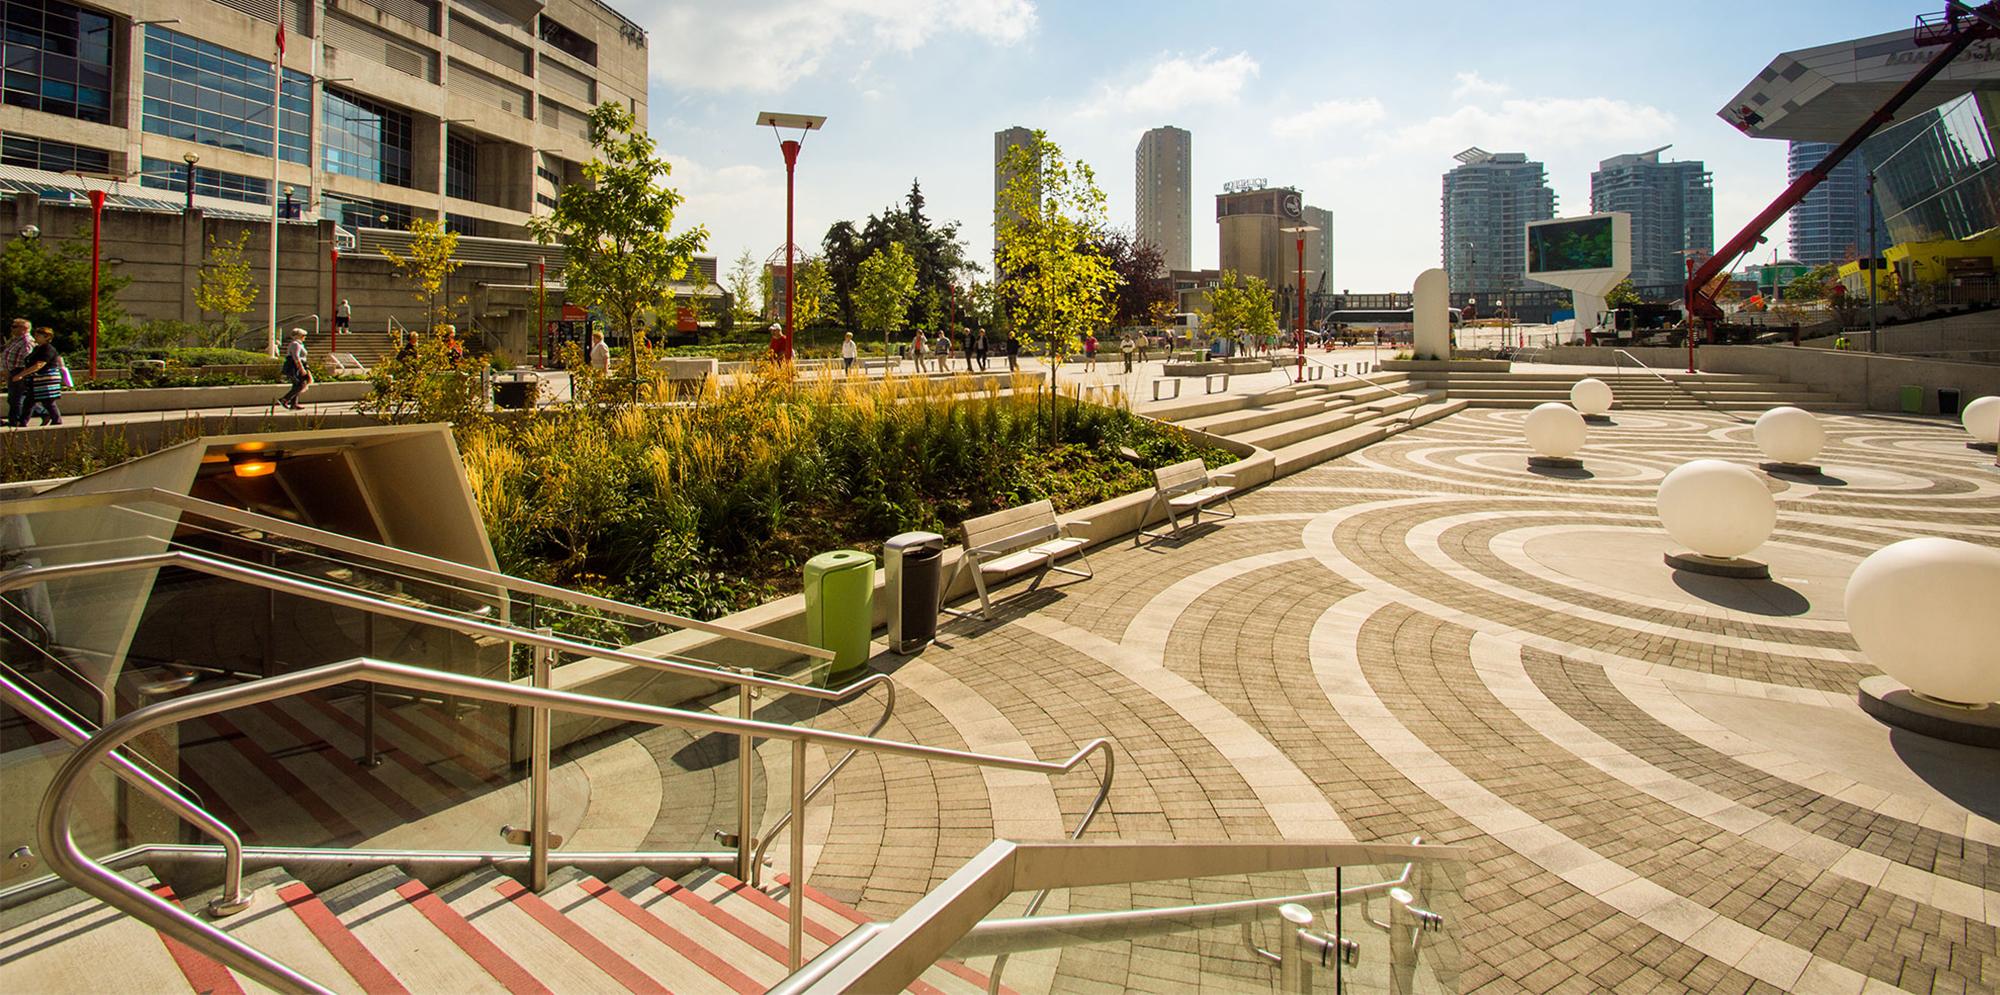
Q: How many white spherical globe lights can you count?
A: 6